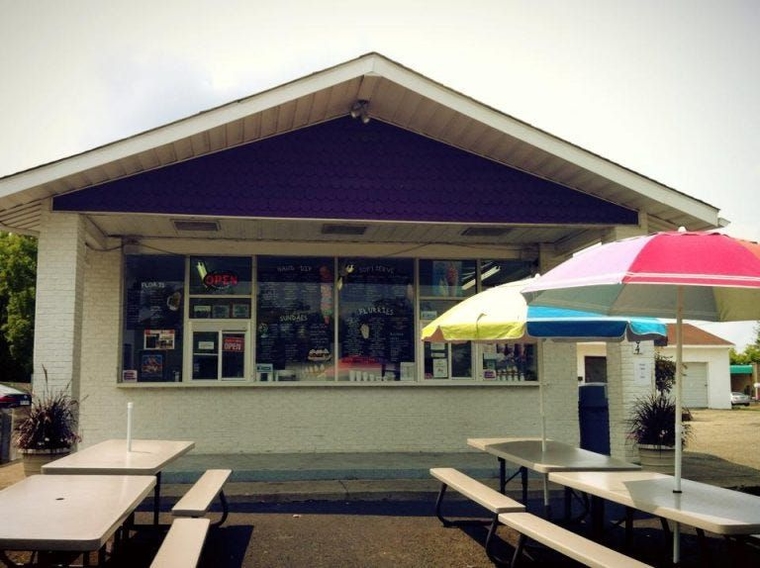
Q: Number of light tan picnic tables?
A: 4